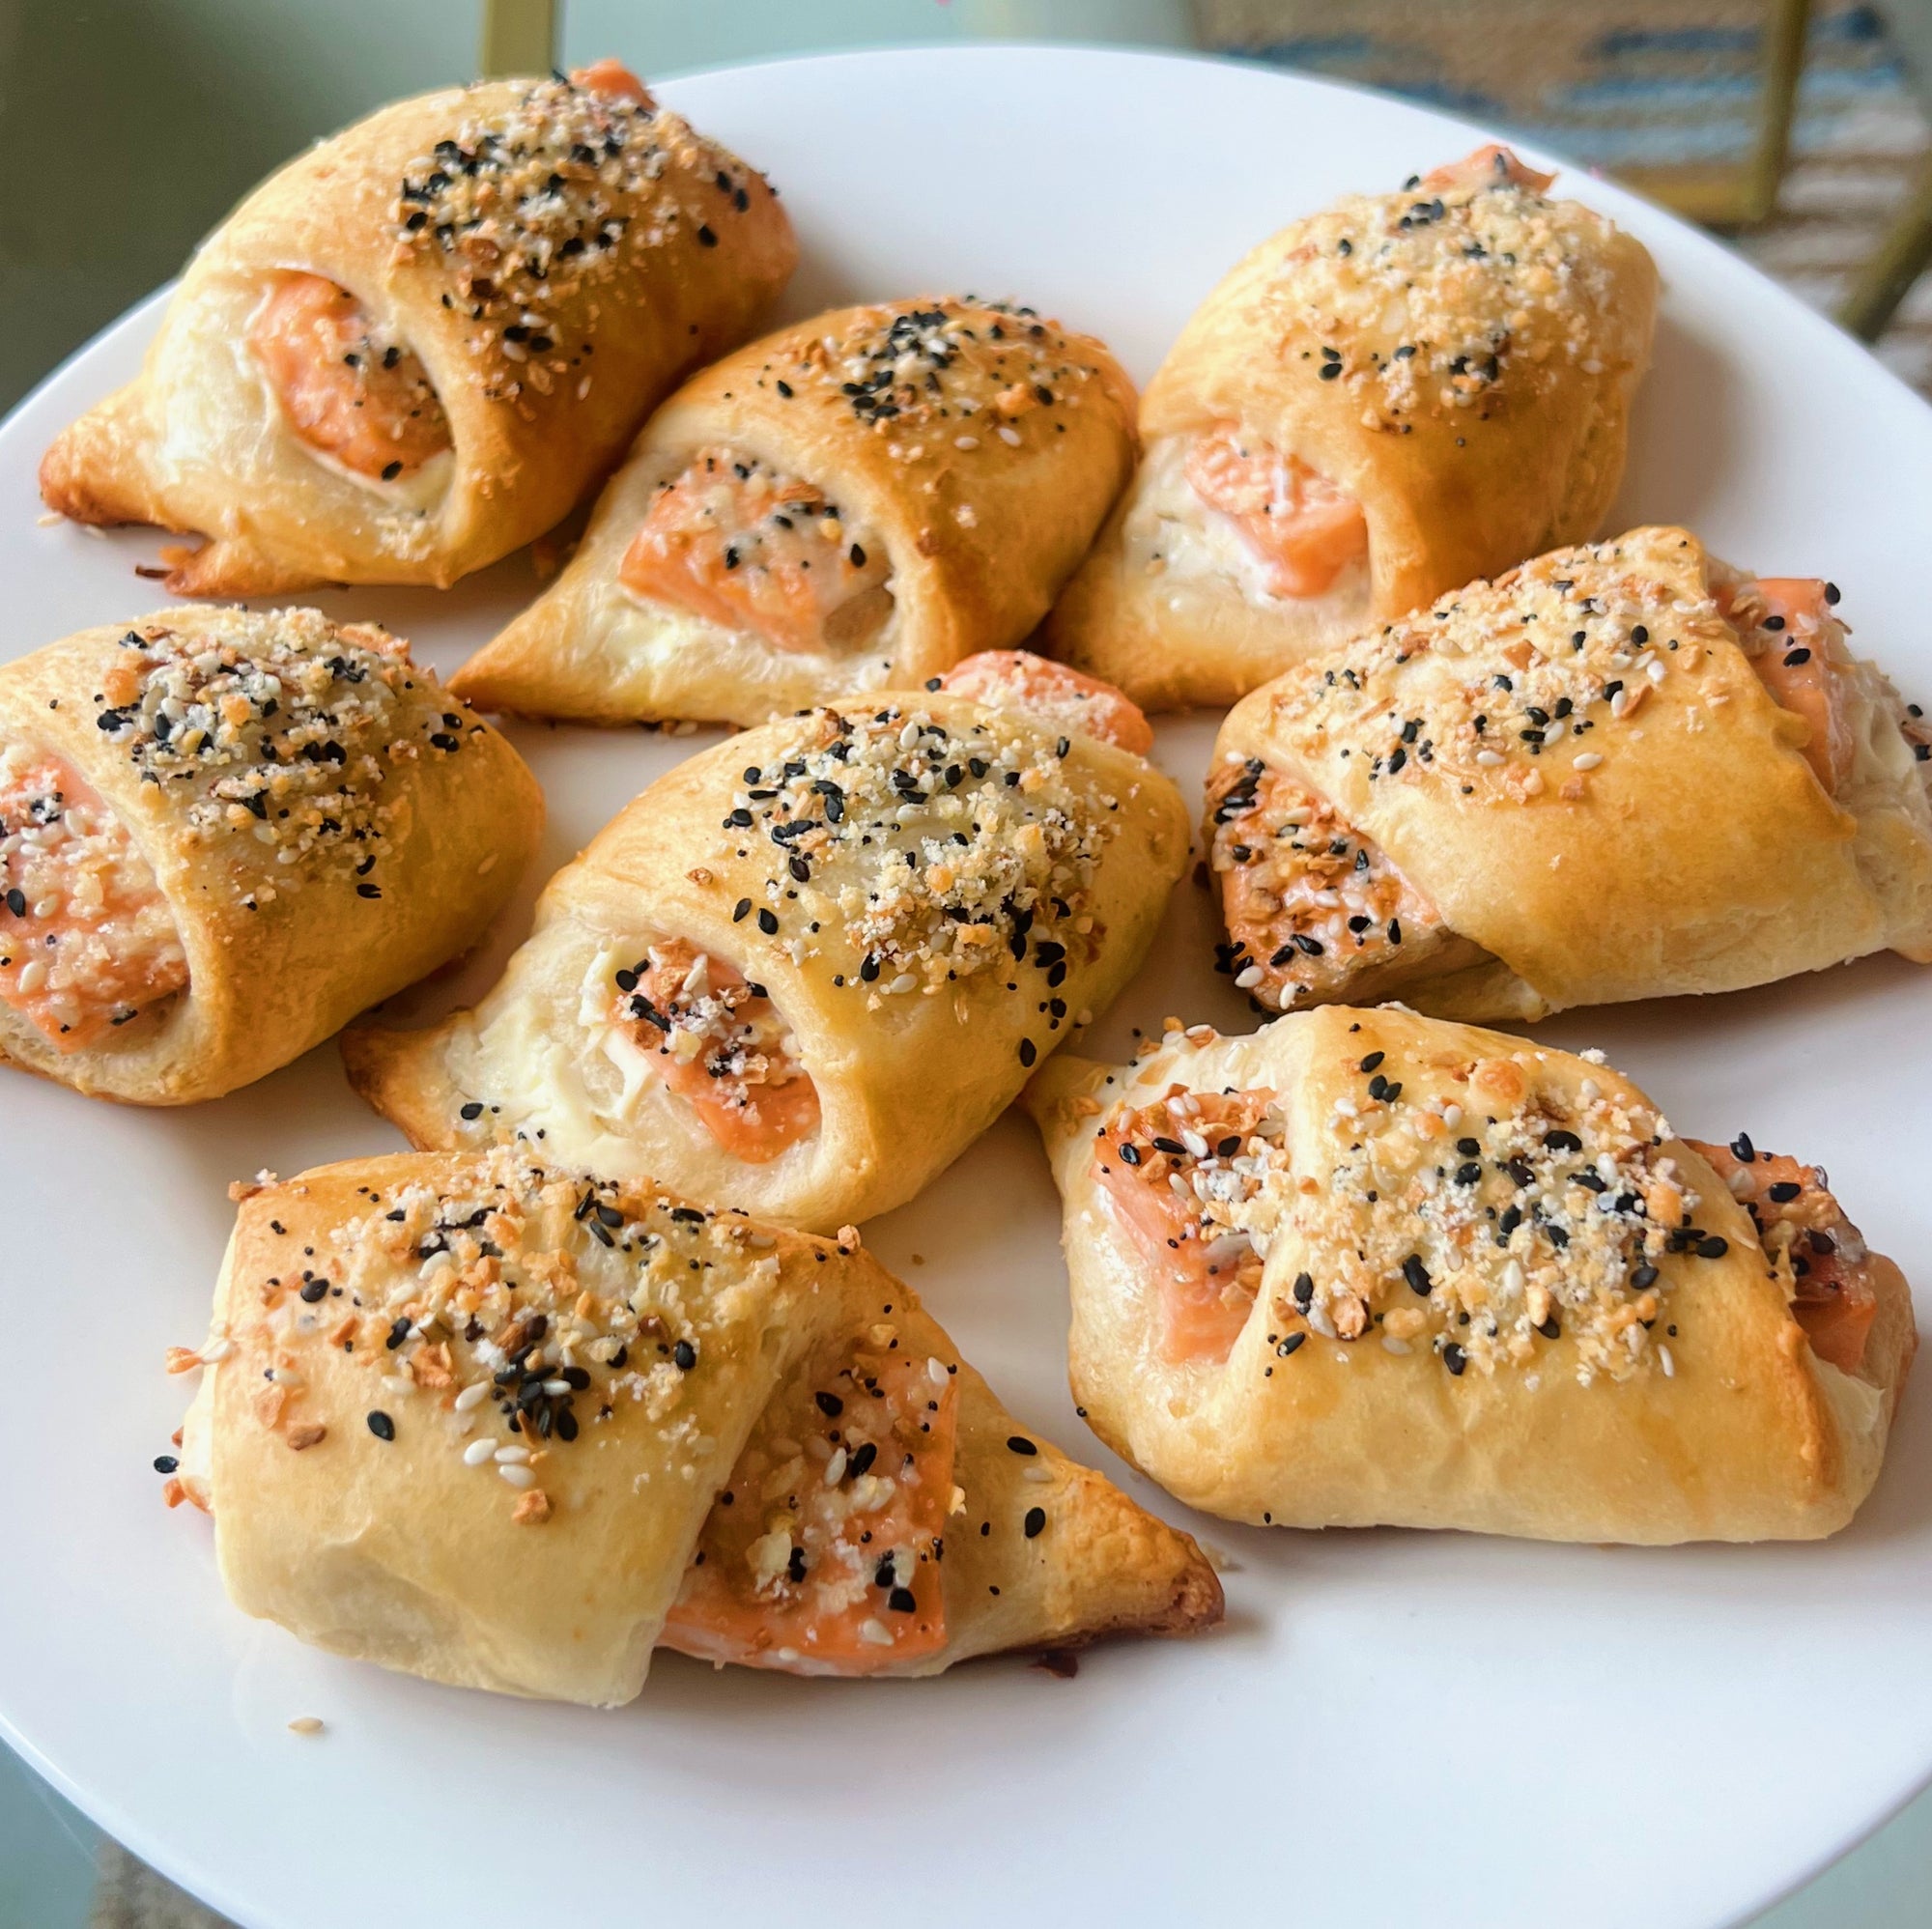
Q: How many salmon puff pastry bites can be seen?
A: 8